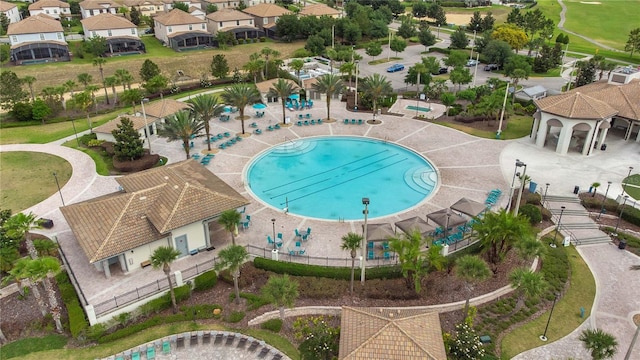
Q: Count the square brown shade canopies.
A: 4